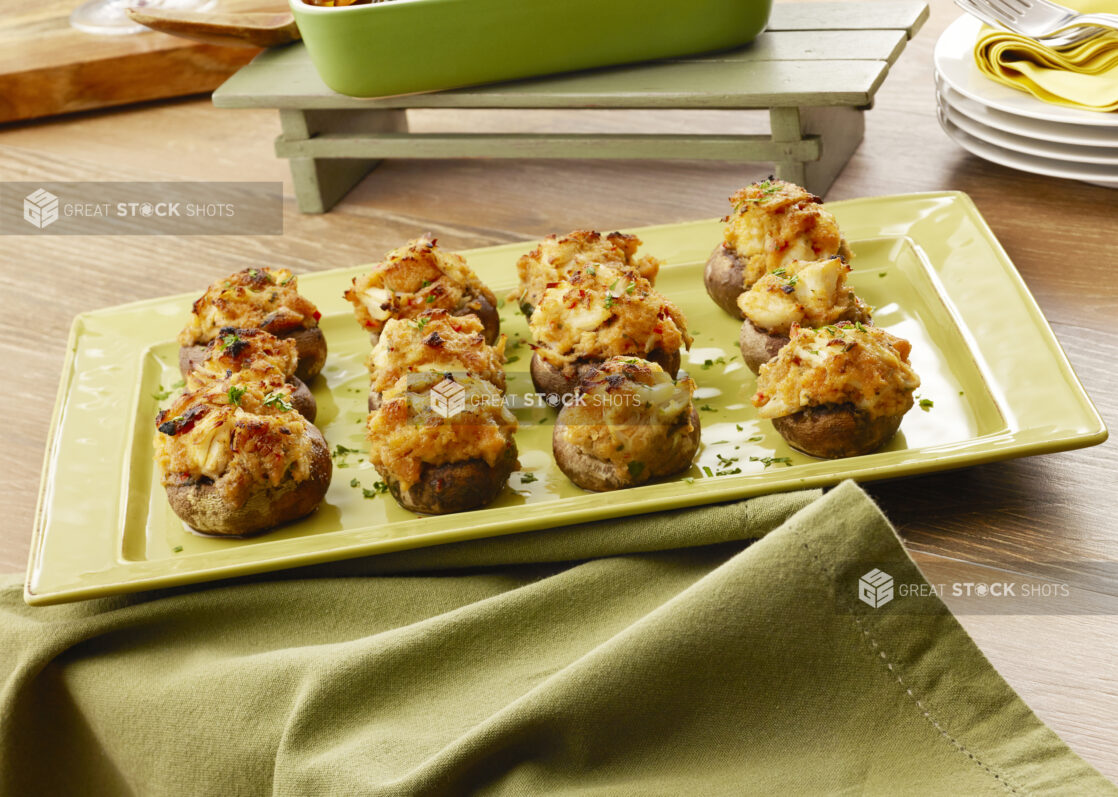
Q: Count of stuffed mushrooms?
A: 12